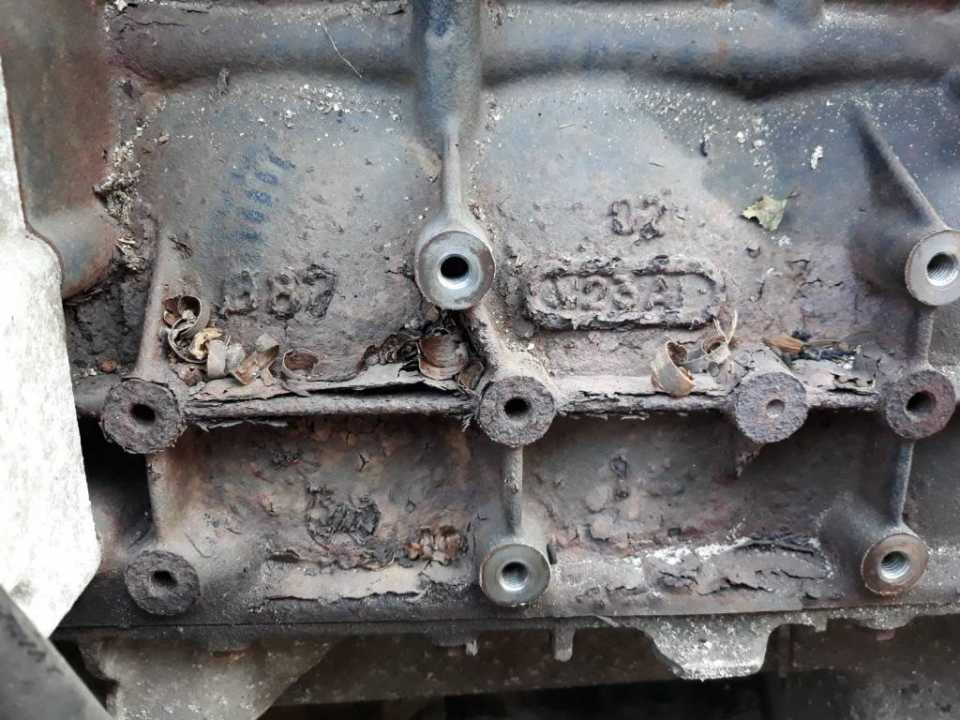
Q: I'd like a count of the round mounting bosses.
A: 9